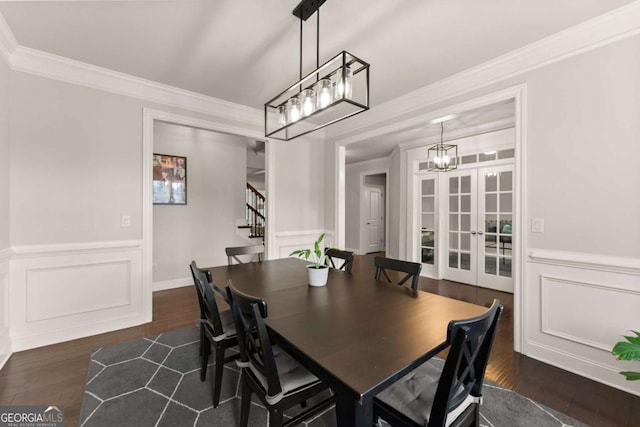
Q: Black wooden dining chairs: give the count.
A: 6